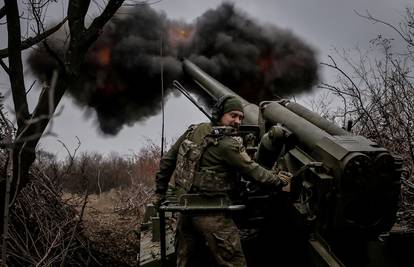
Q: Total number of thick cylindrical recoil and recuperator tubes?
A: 2